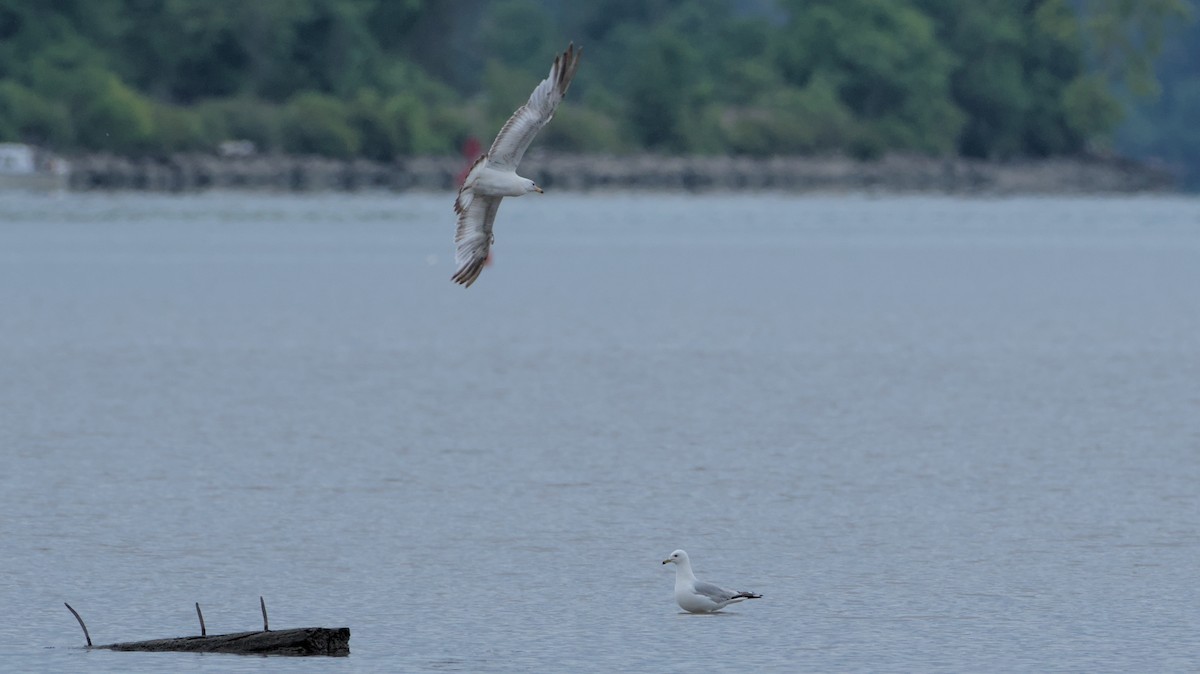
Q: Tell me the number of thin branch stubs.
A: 3